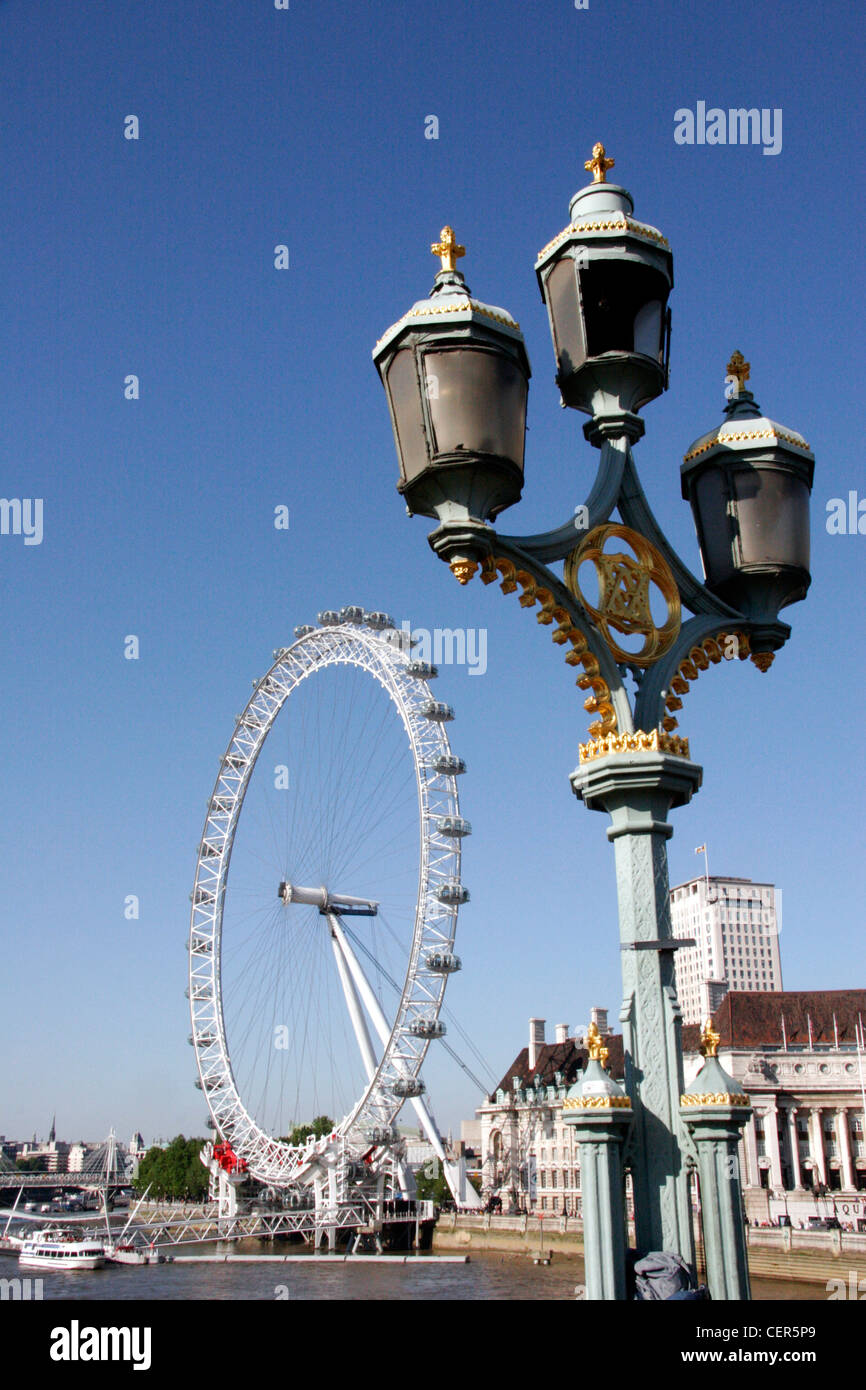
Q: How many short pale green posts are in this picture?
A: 2